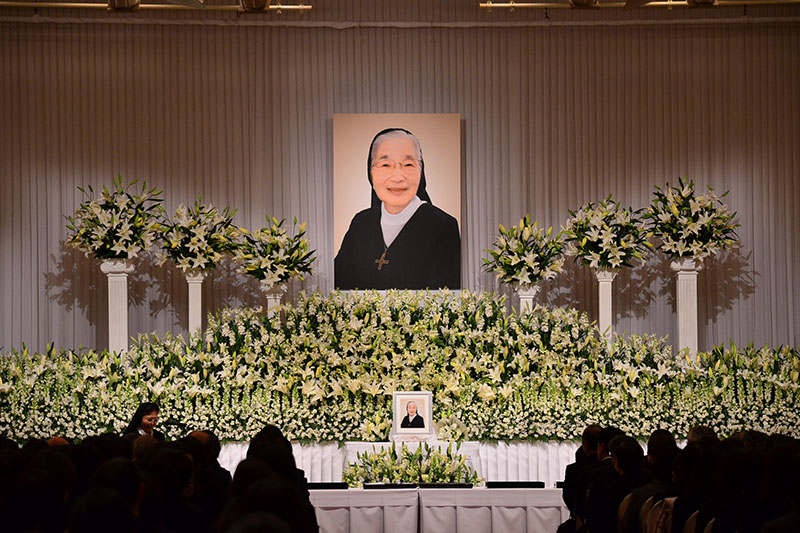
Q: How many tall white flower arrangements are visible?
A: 6